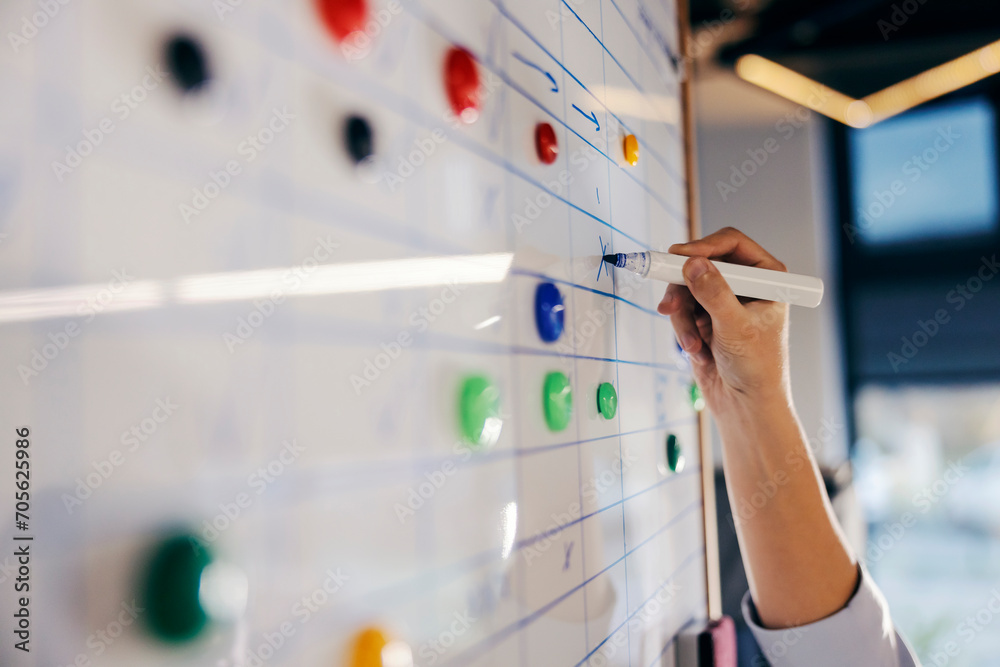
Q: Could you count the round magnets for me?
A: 15